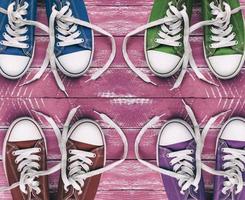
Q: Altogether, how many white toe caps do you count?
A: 8